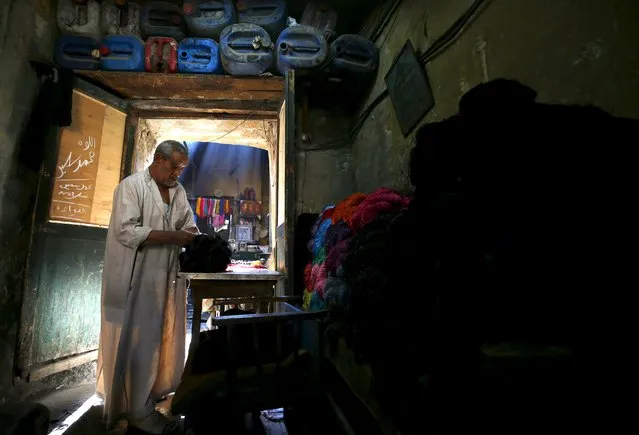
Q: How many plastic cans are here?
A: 13